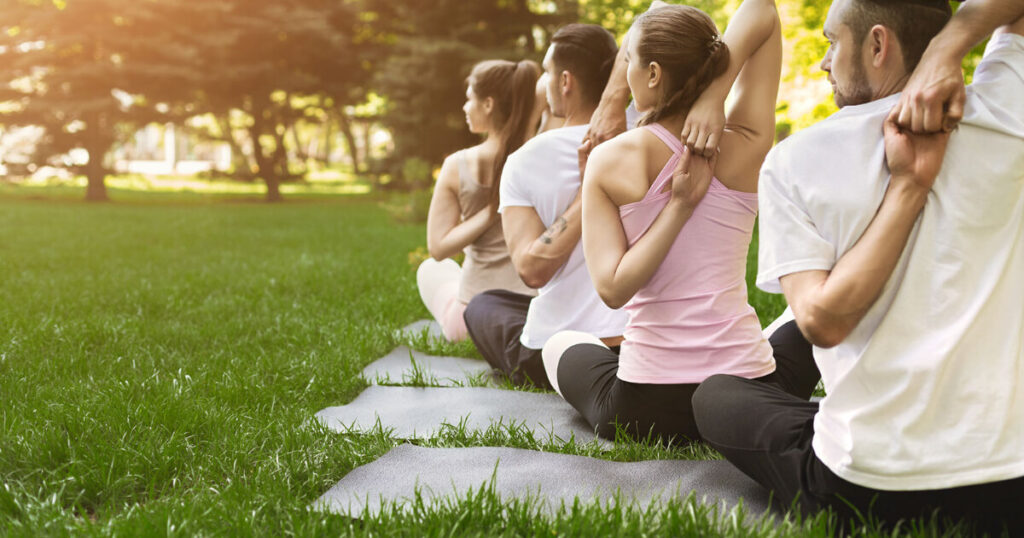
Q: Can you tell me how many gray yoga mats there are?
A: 4